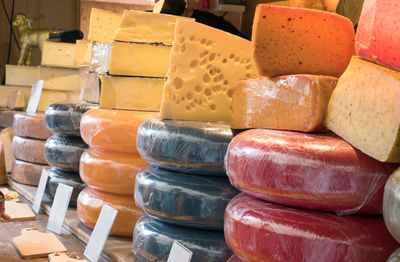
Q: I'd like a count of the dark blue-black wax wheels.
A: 6